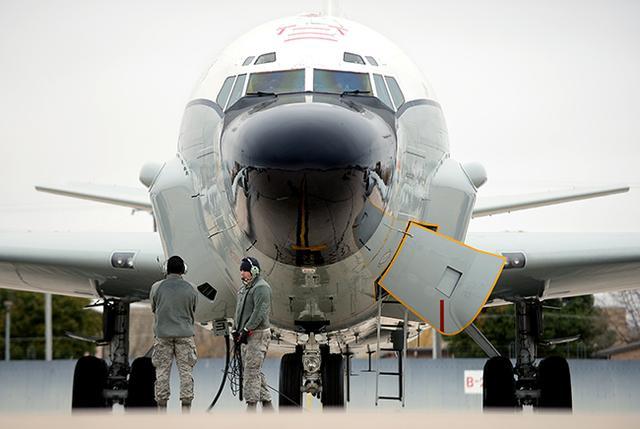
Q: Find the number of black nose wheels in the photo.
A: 2